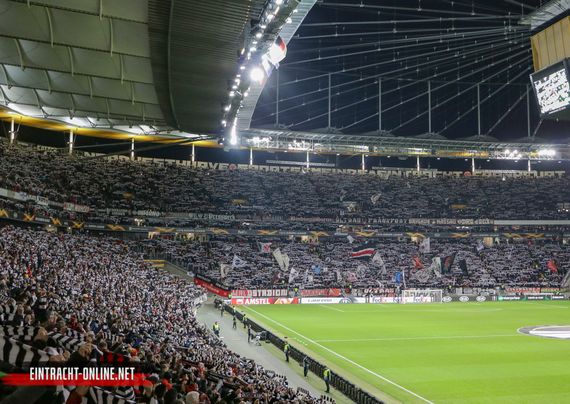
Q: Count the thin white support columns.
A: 10